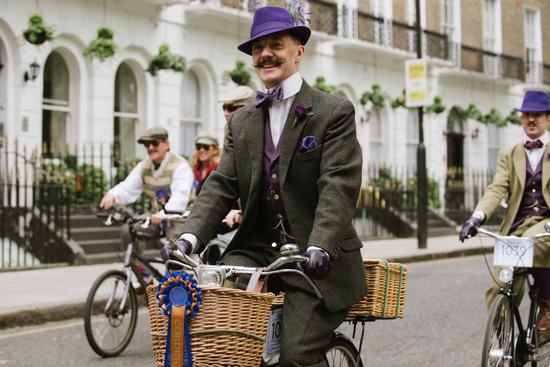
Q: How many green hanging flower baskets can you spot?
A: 11